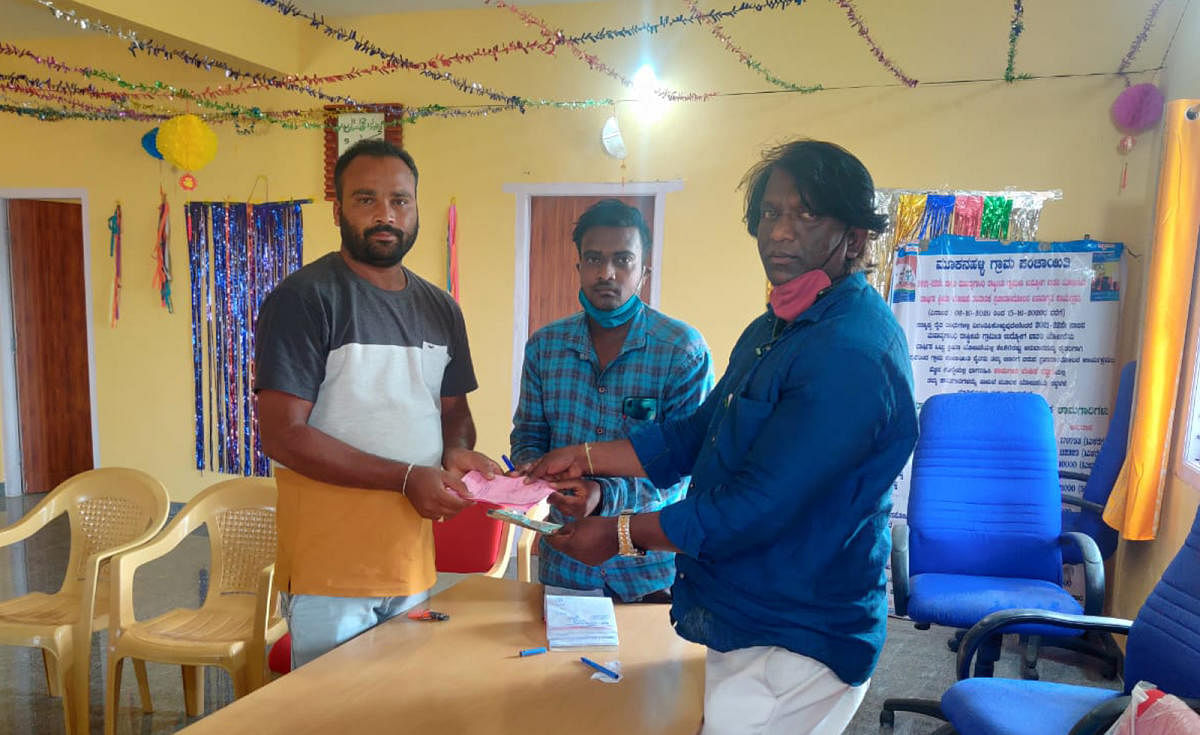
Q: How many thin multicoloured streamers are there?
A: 3